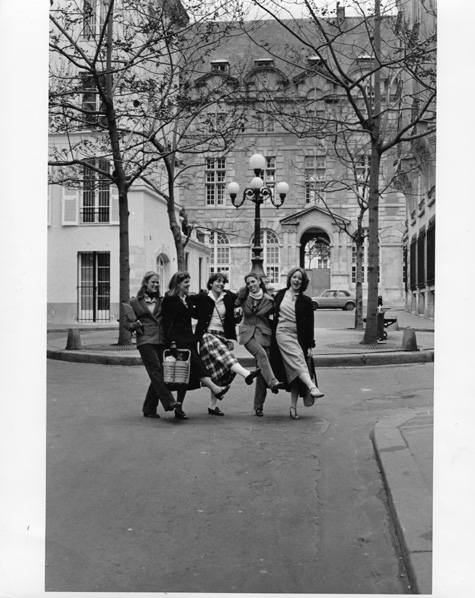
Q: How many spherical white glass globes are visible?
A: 4